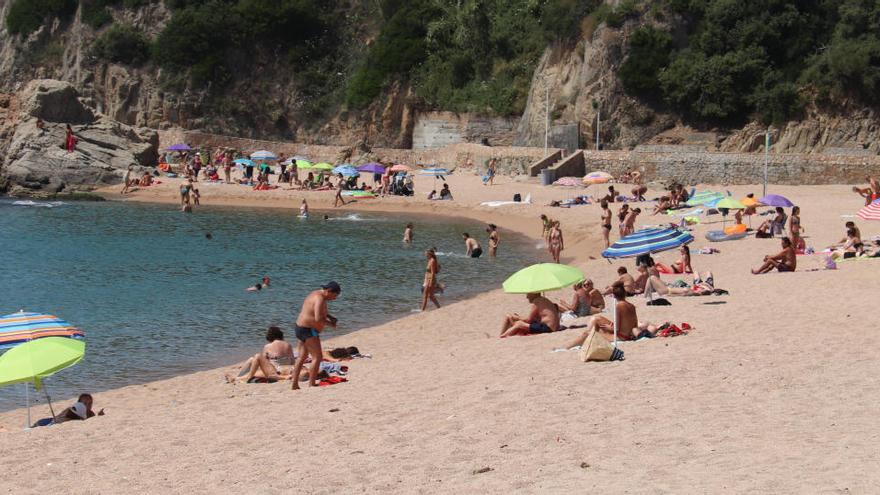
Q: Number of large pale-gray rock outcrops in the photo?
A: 1